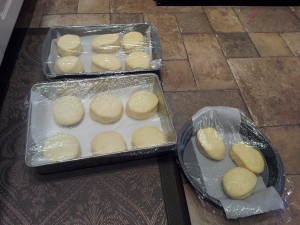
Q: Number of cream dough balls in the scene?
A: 15